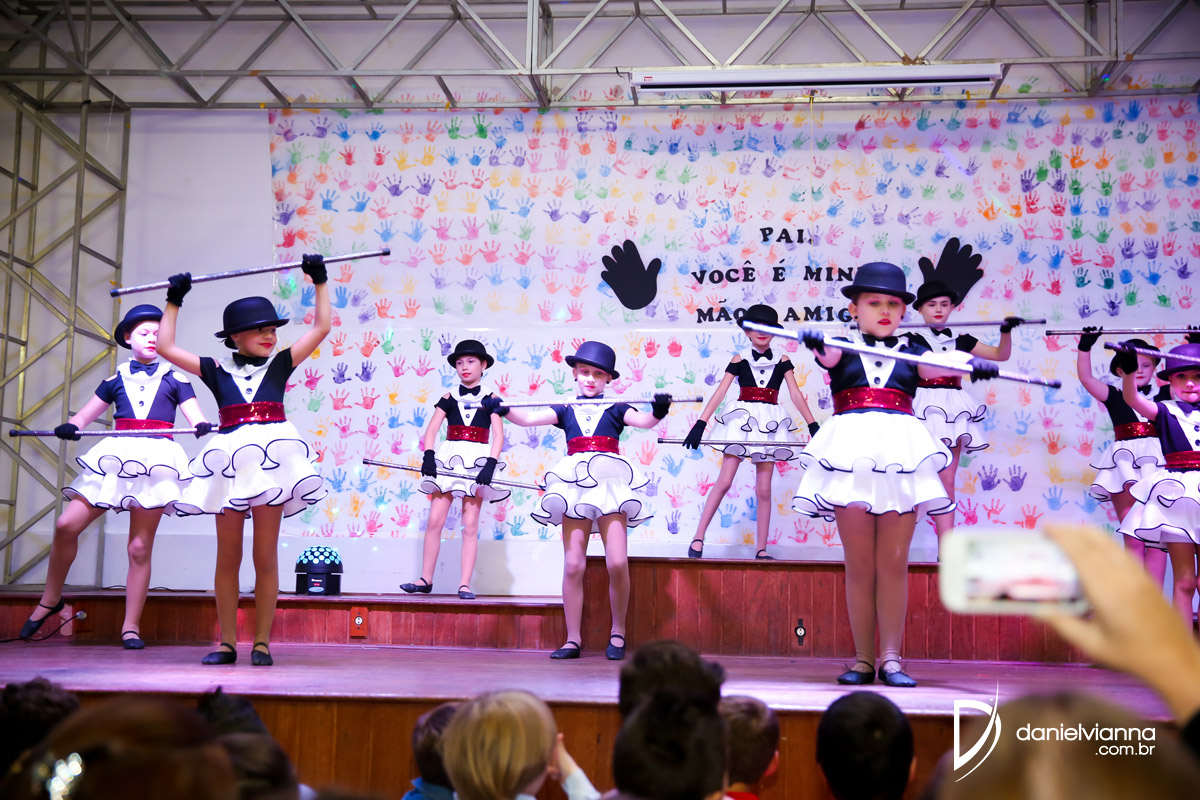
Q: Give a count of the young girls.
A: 9